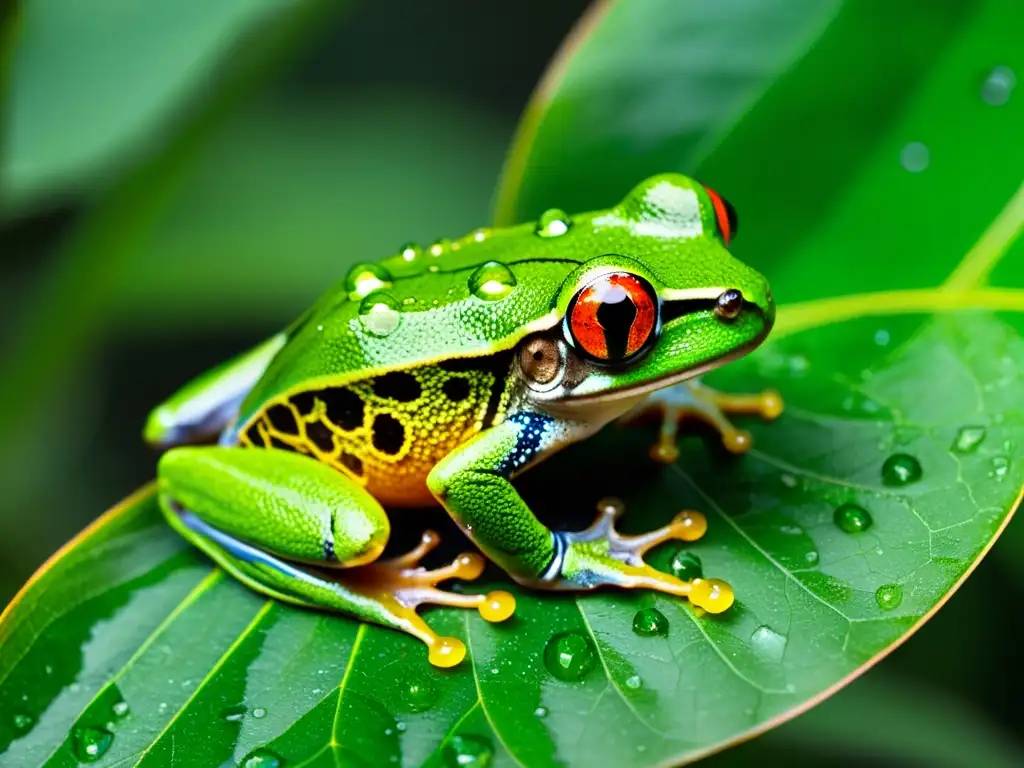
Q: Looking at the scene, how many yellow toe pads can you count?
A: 10